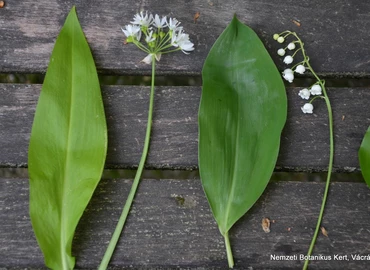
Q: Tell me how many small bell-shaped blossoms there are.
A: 11